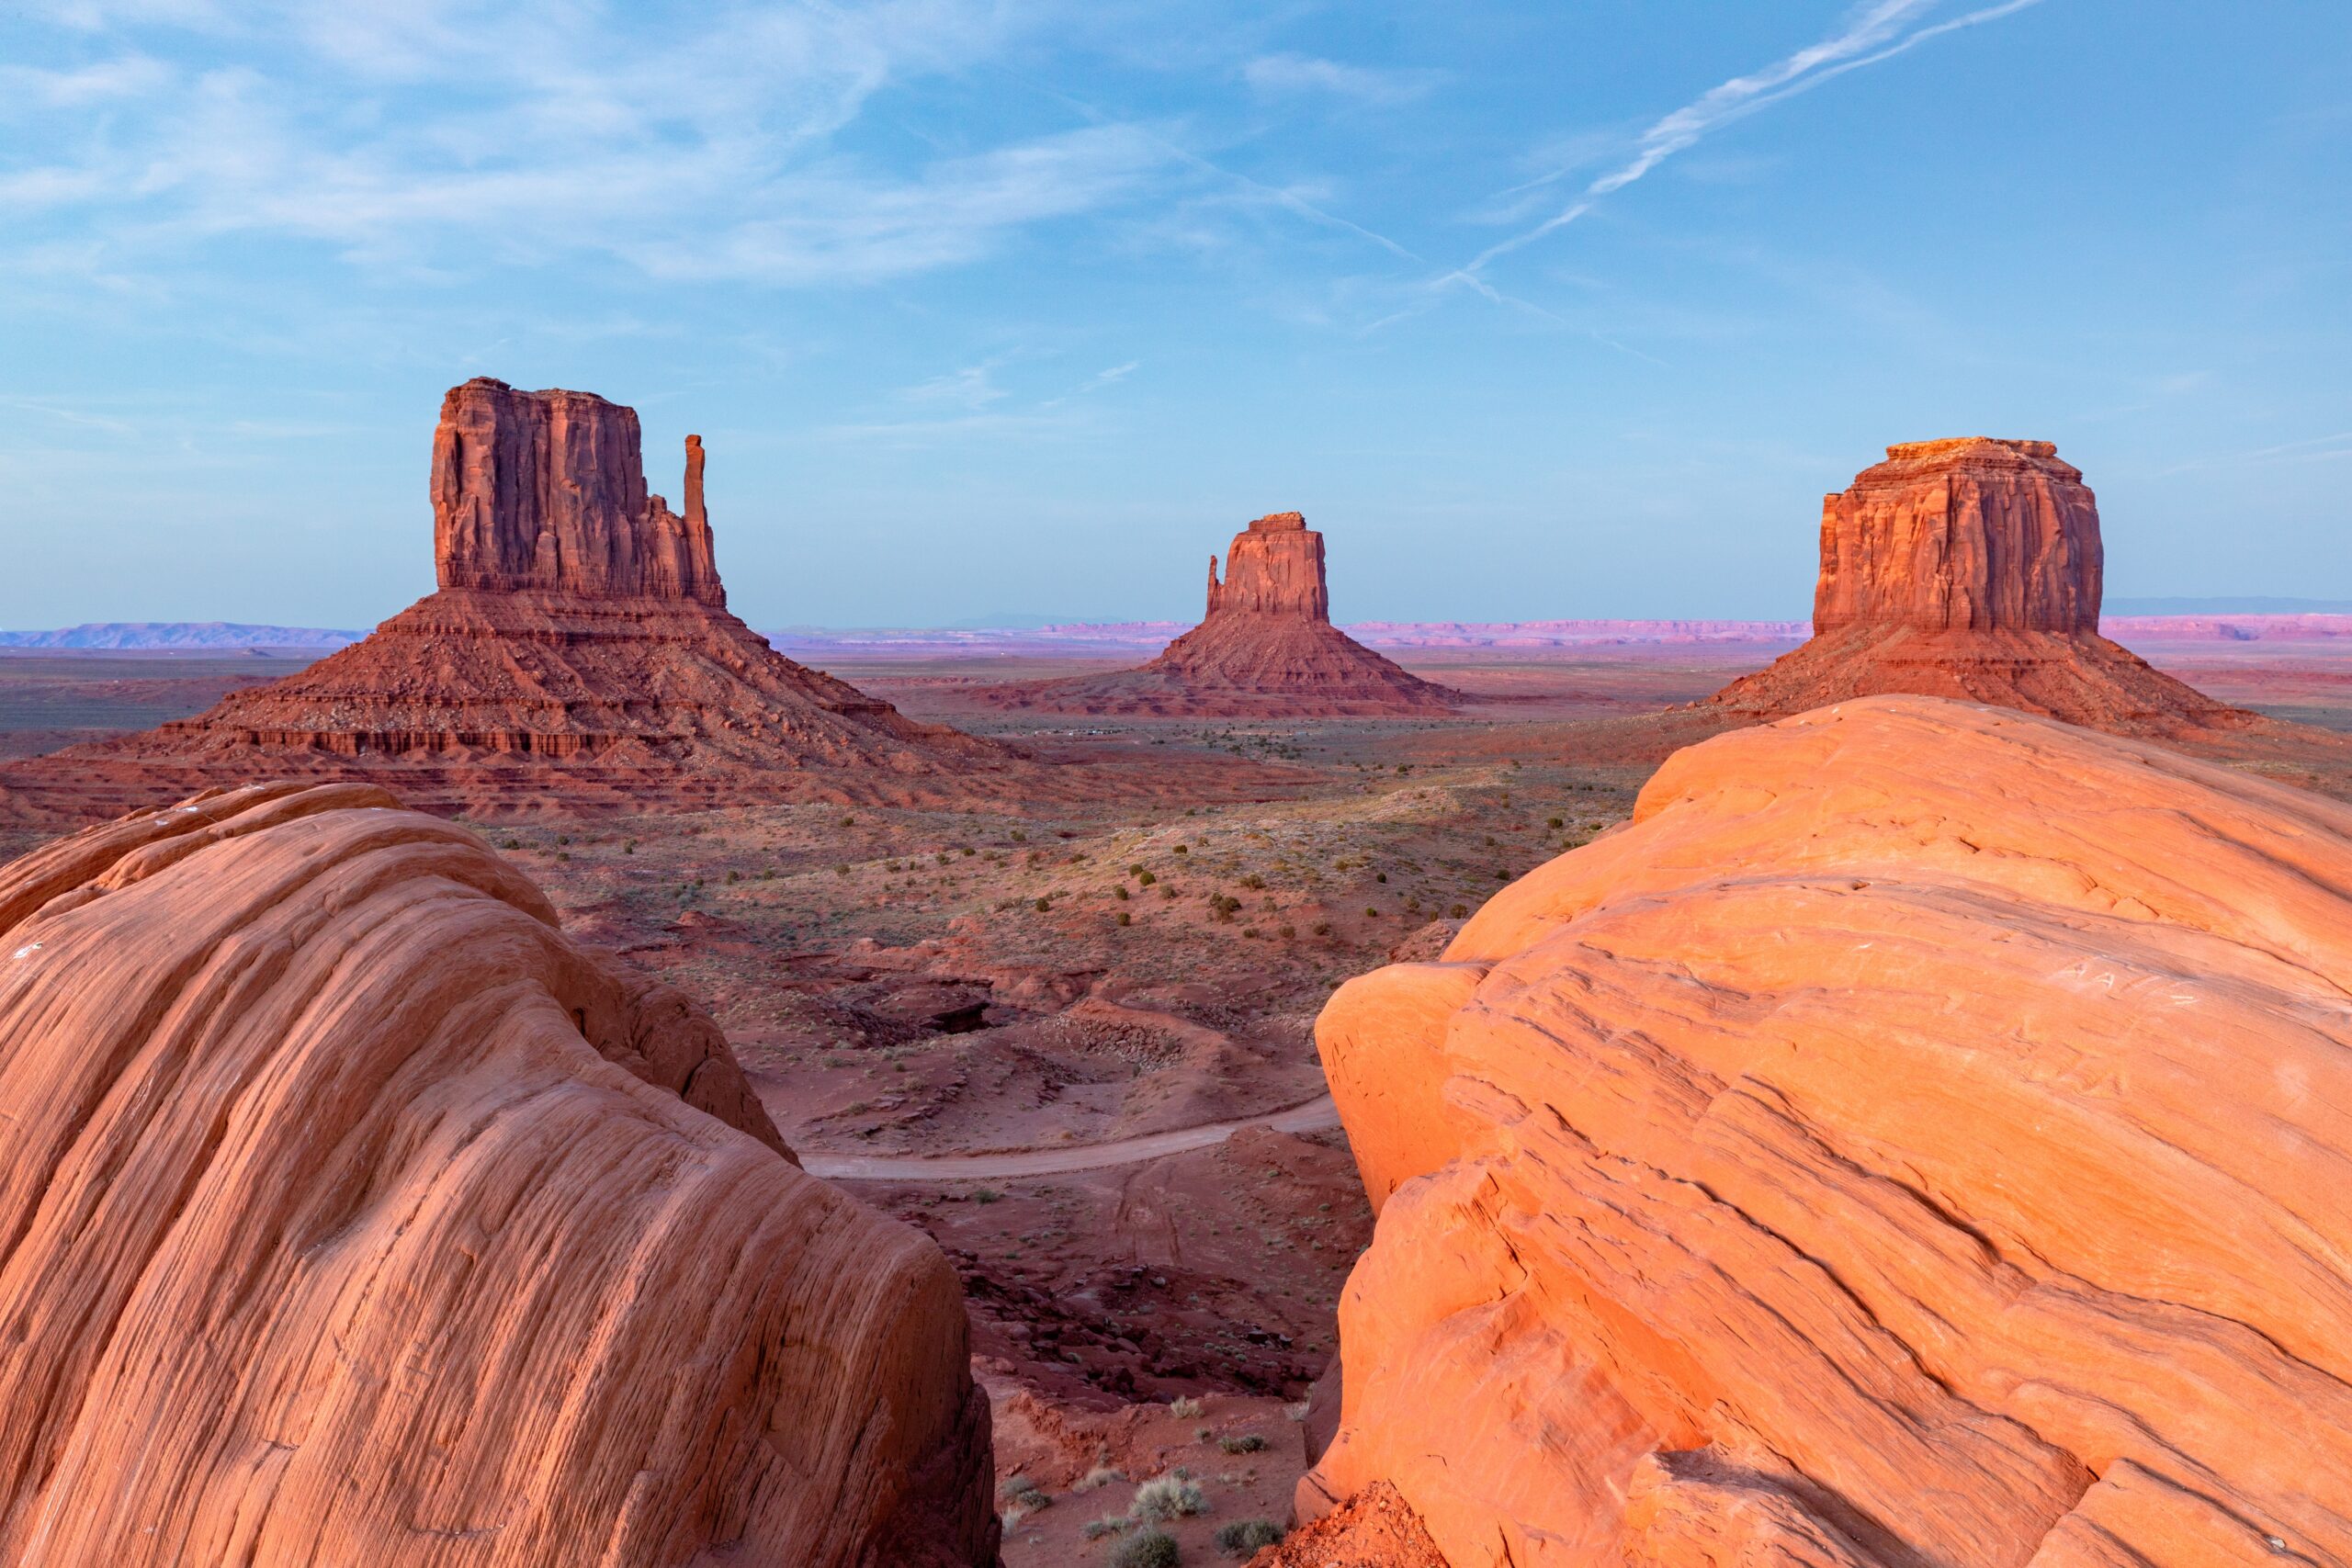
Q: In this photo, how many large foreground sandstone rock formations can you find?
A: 2